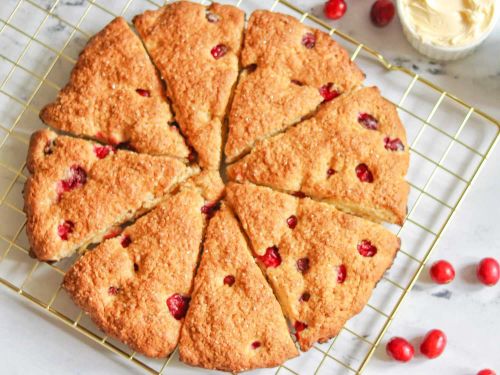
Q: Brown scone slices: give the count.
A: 8